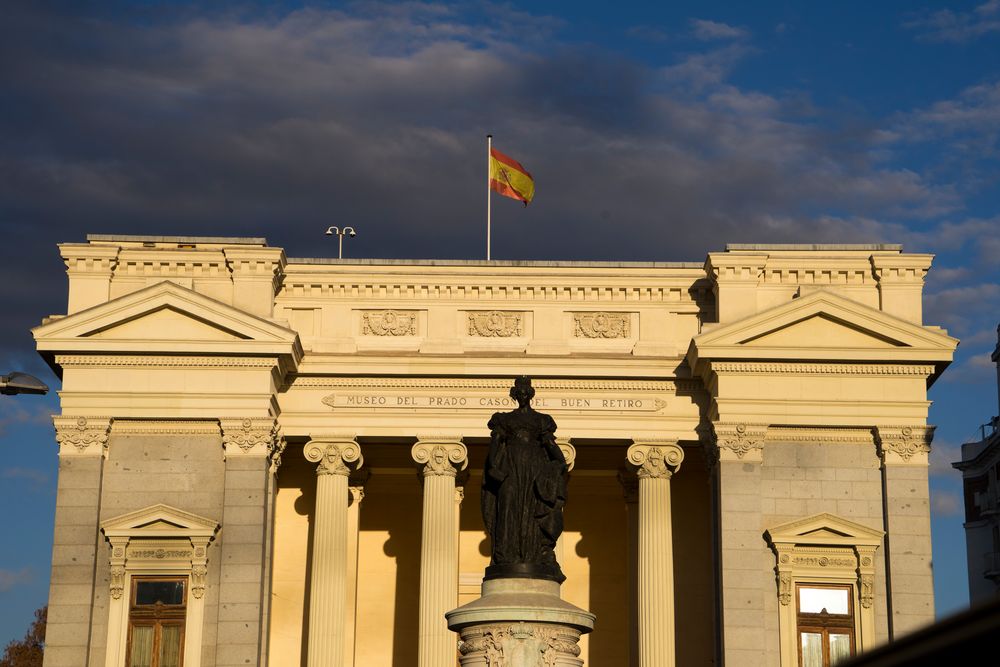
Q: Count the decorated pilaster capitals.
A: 4